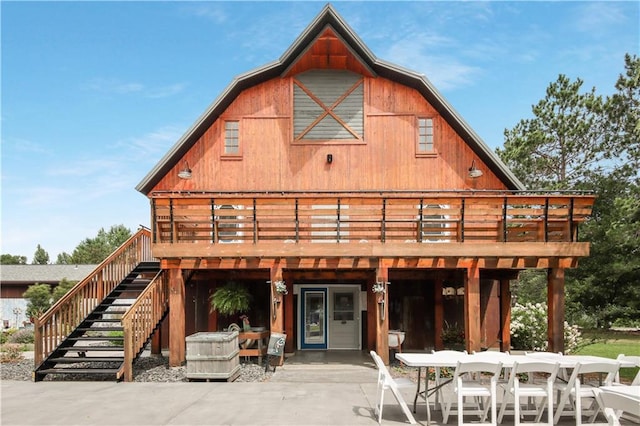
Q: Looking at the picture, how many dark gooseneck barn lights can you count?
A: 2